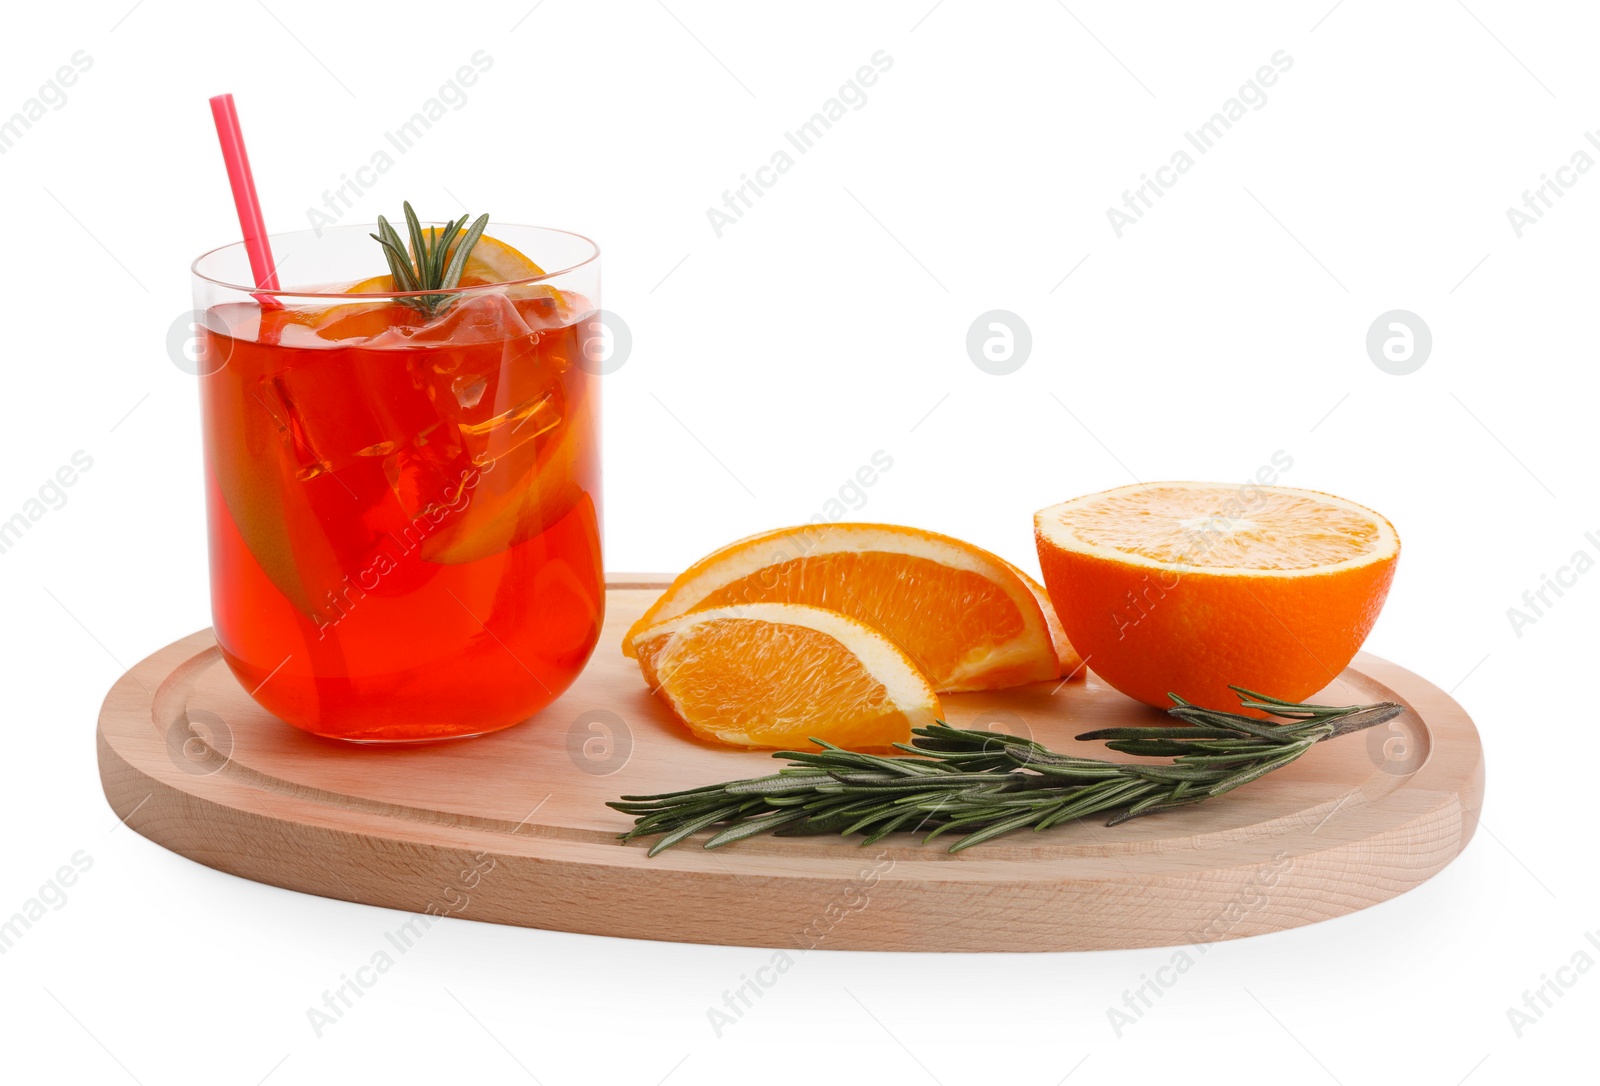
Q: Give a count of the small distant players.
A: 0